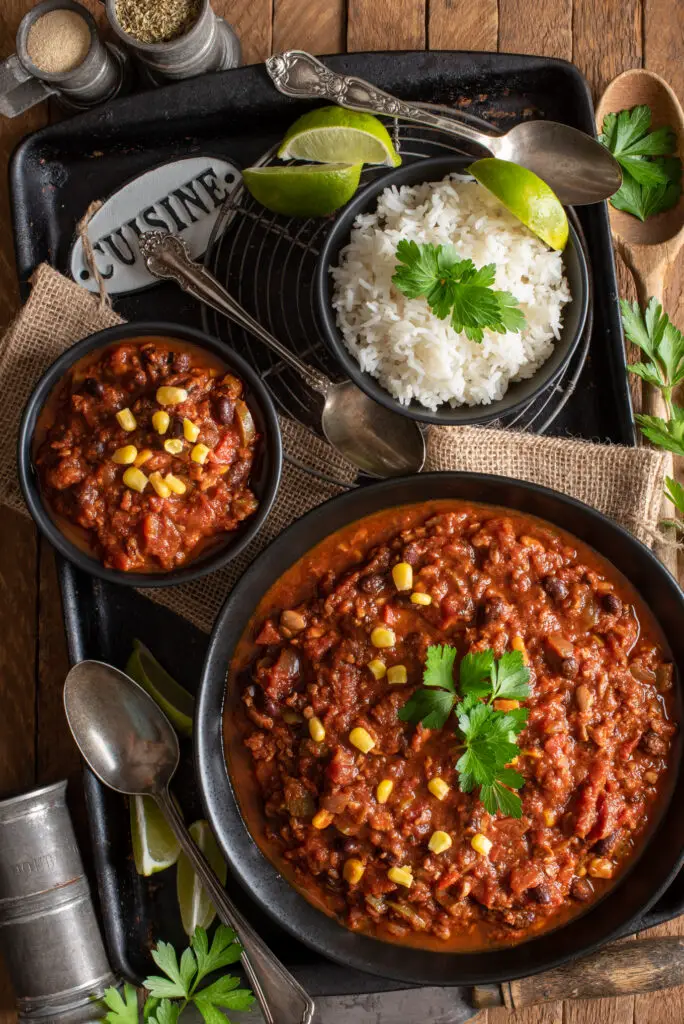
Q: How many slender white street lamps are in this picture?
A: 0